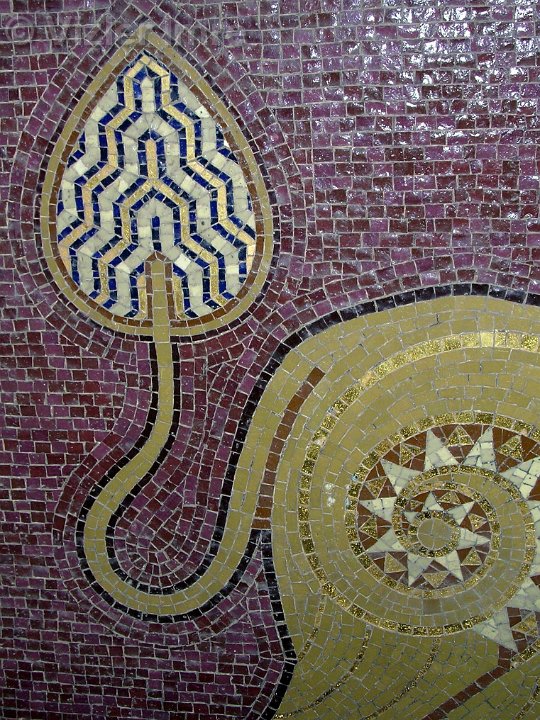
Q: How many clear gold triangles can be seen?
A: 12